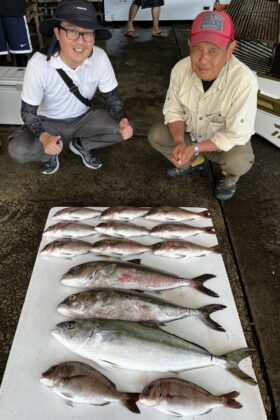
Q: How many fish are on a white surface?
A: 14